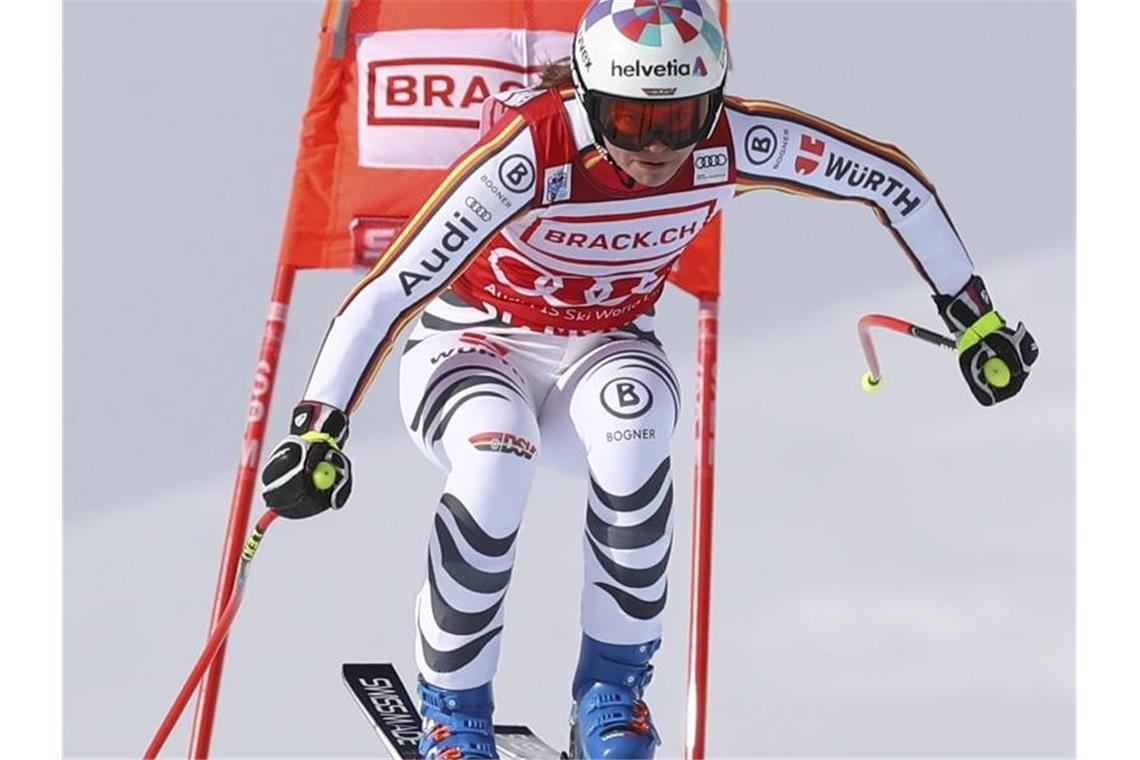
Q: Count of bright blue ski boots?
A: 2